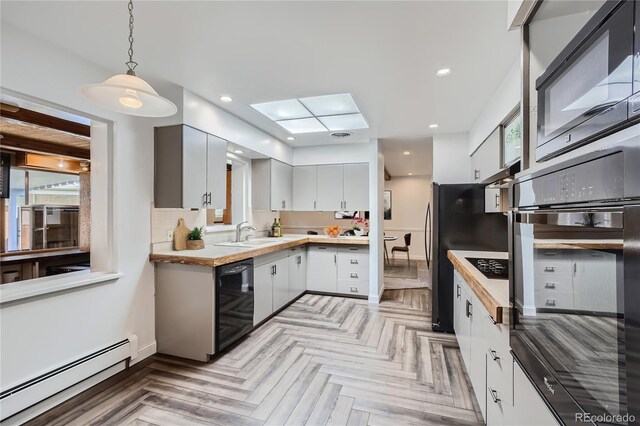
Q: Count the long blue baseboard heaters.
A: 0